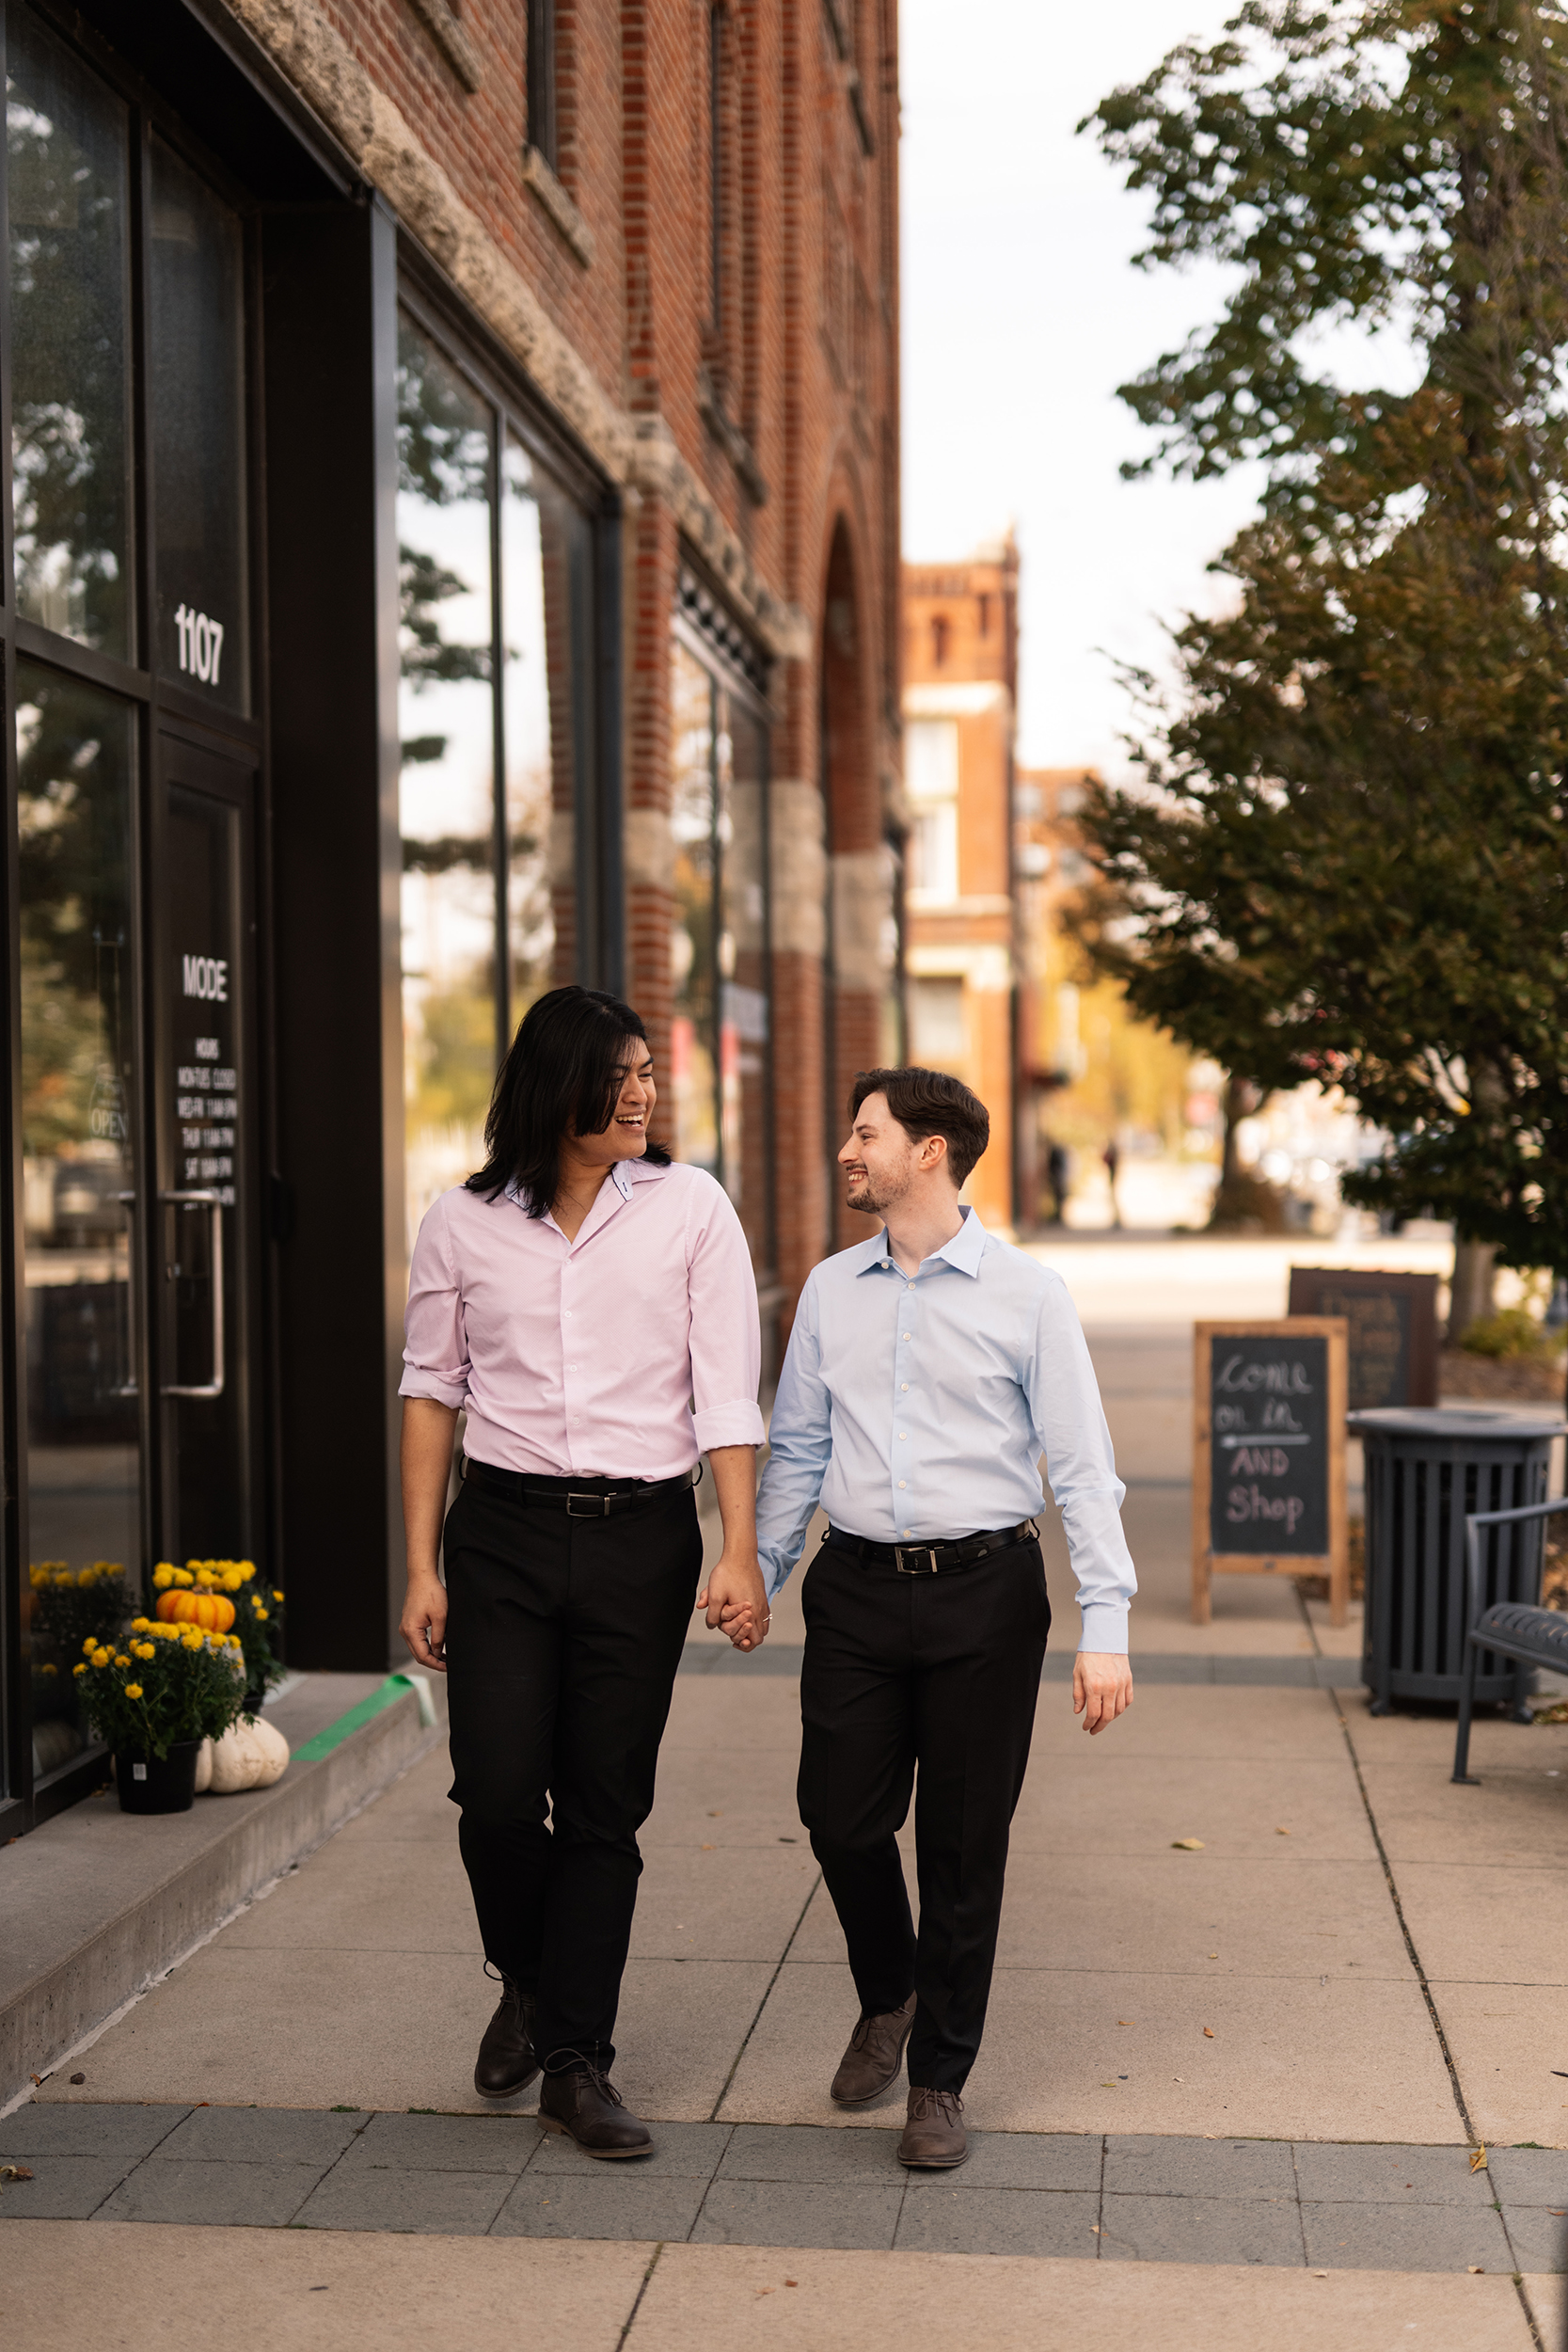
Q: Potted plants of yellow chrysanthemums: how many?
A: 2